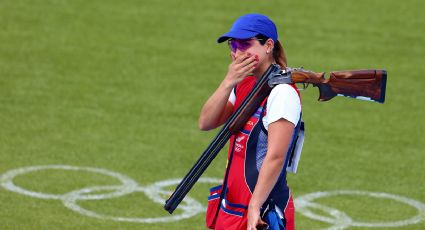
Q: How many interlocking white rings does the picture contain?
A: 5